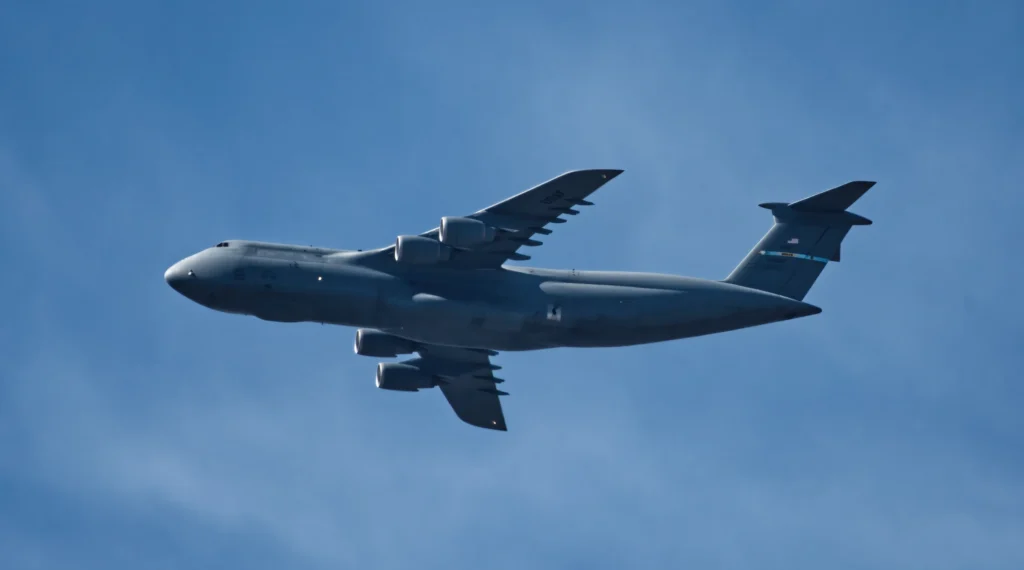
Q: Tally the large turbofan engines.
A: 4